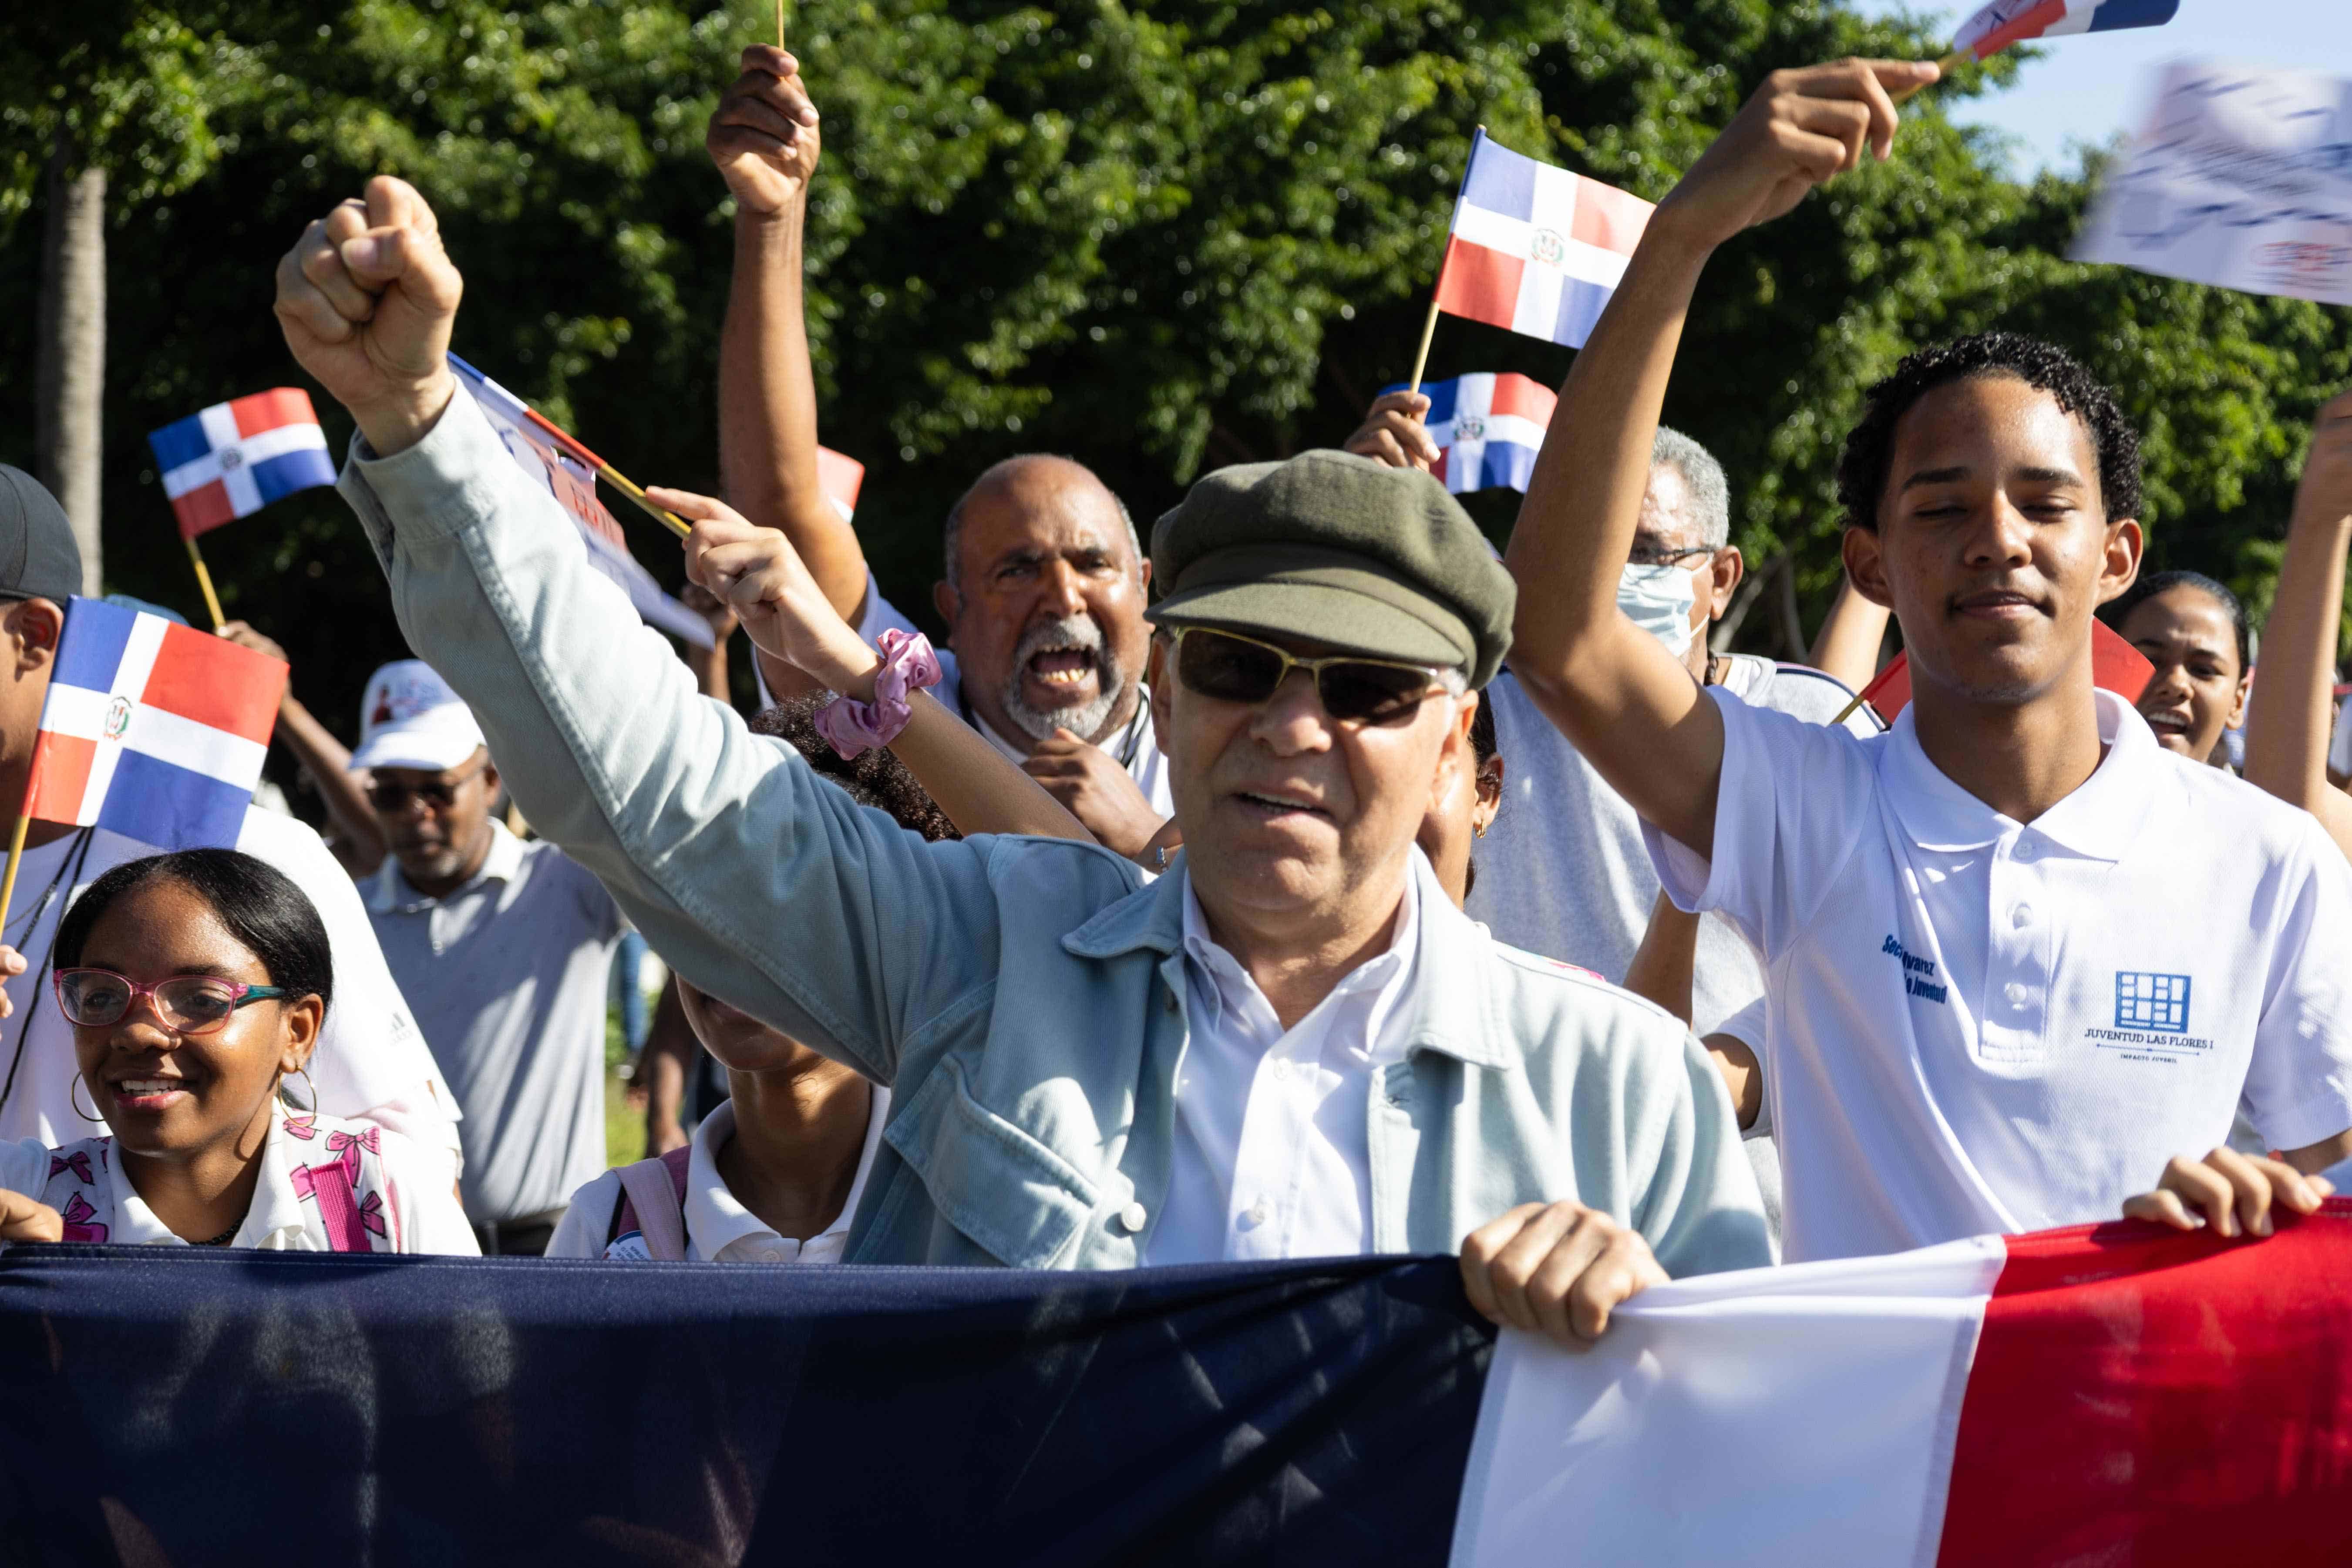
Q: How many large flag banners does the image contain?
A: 1